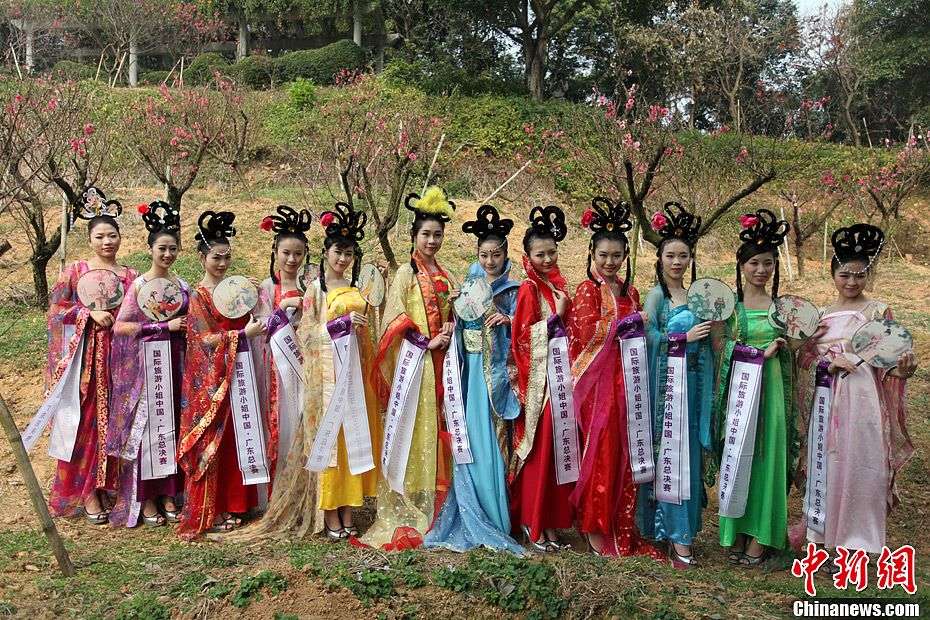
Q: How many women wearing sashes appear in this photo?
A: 12